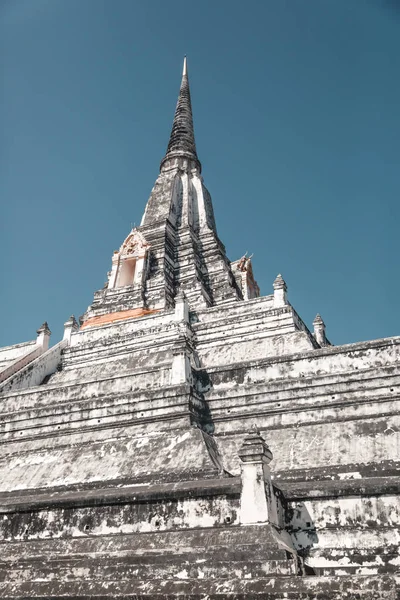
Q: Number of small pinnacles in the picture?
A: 7